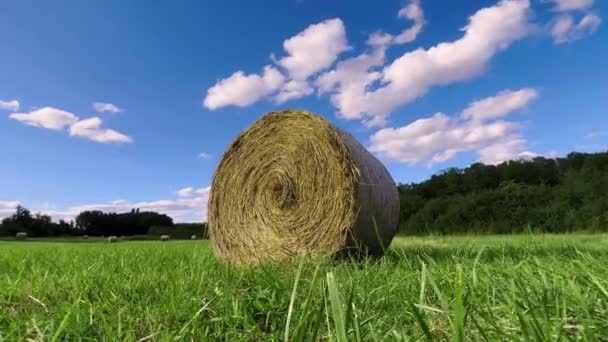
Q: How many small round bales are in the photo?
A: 5